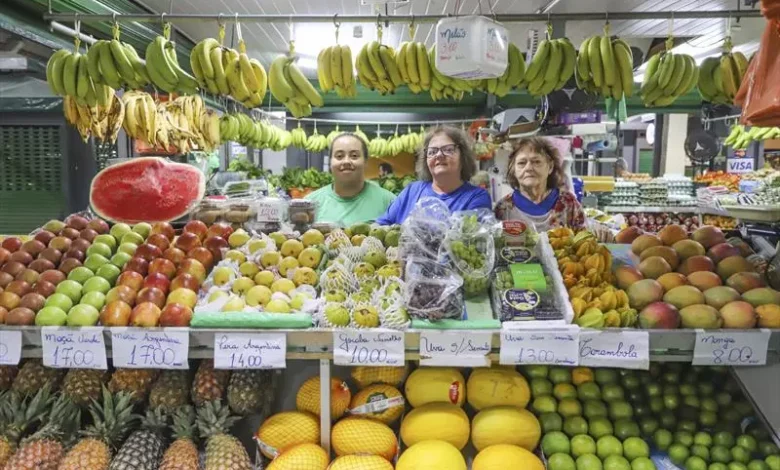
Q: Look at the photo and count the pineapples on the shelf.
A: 13